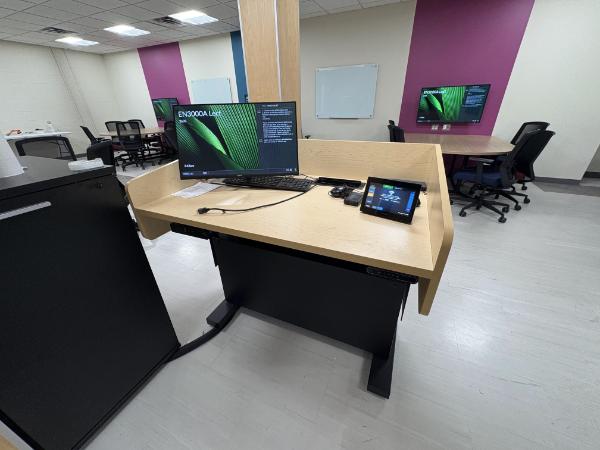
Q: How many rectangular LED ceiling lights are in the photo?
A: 3